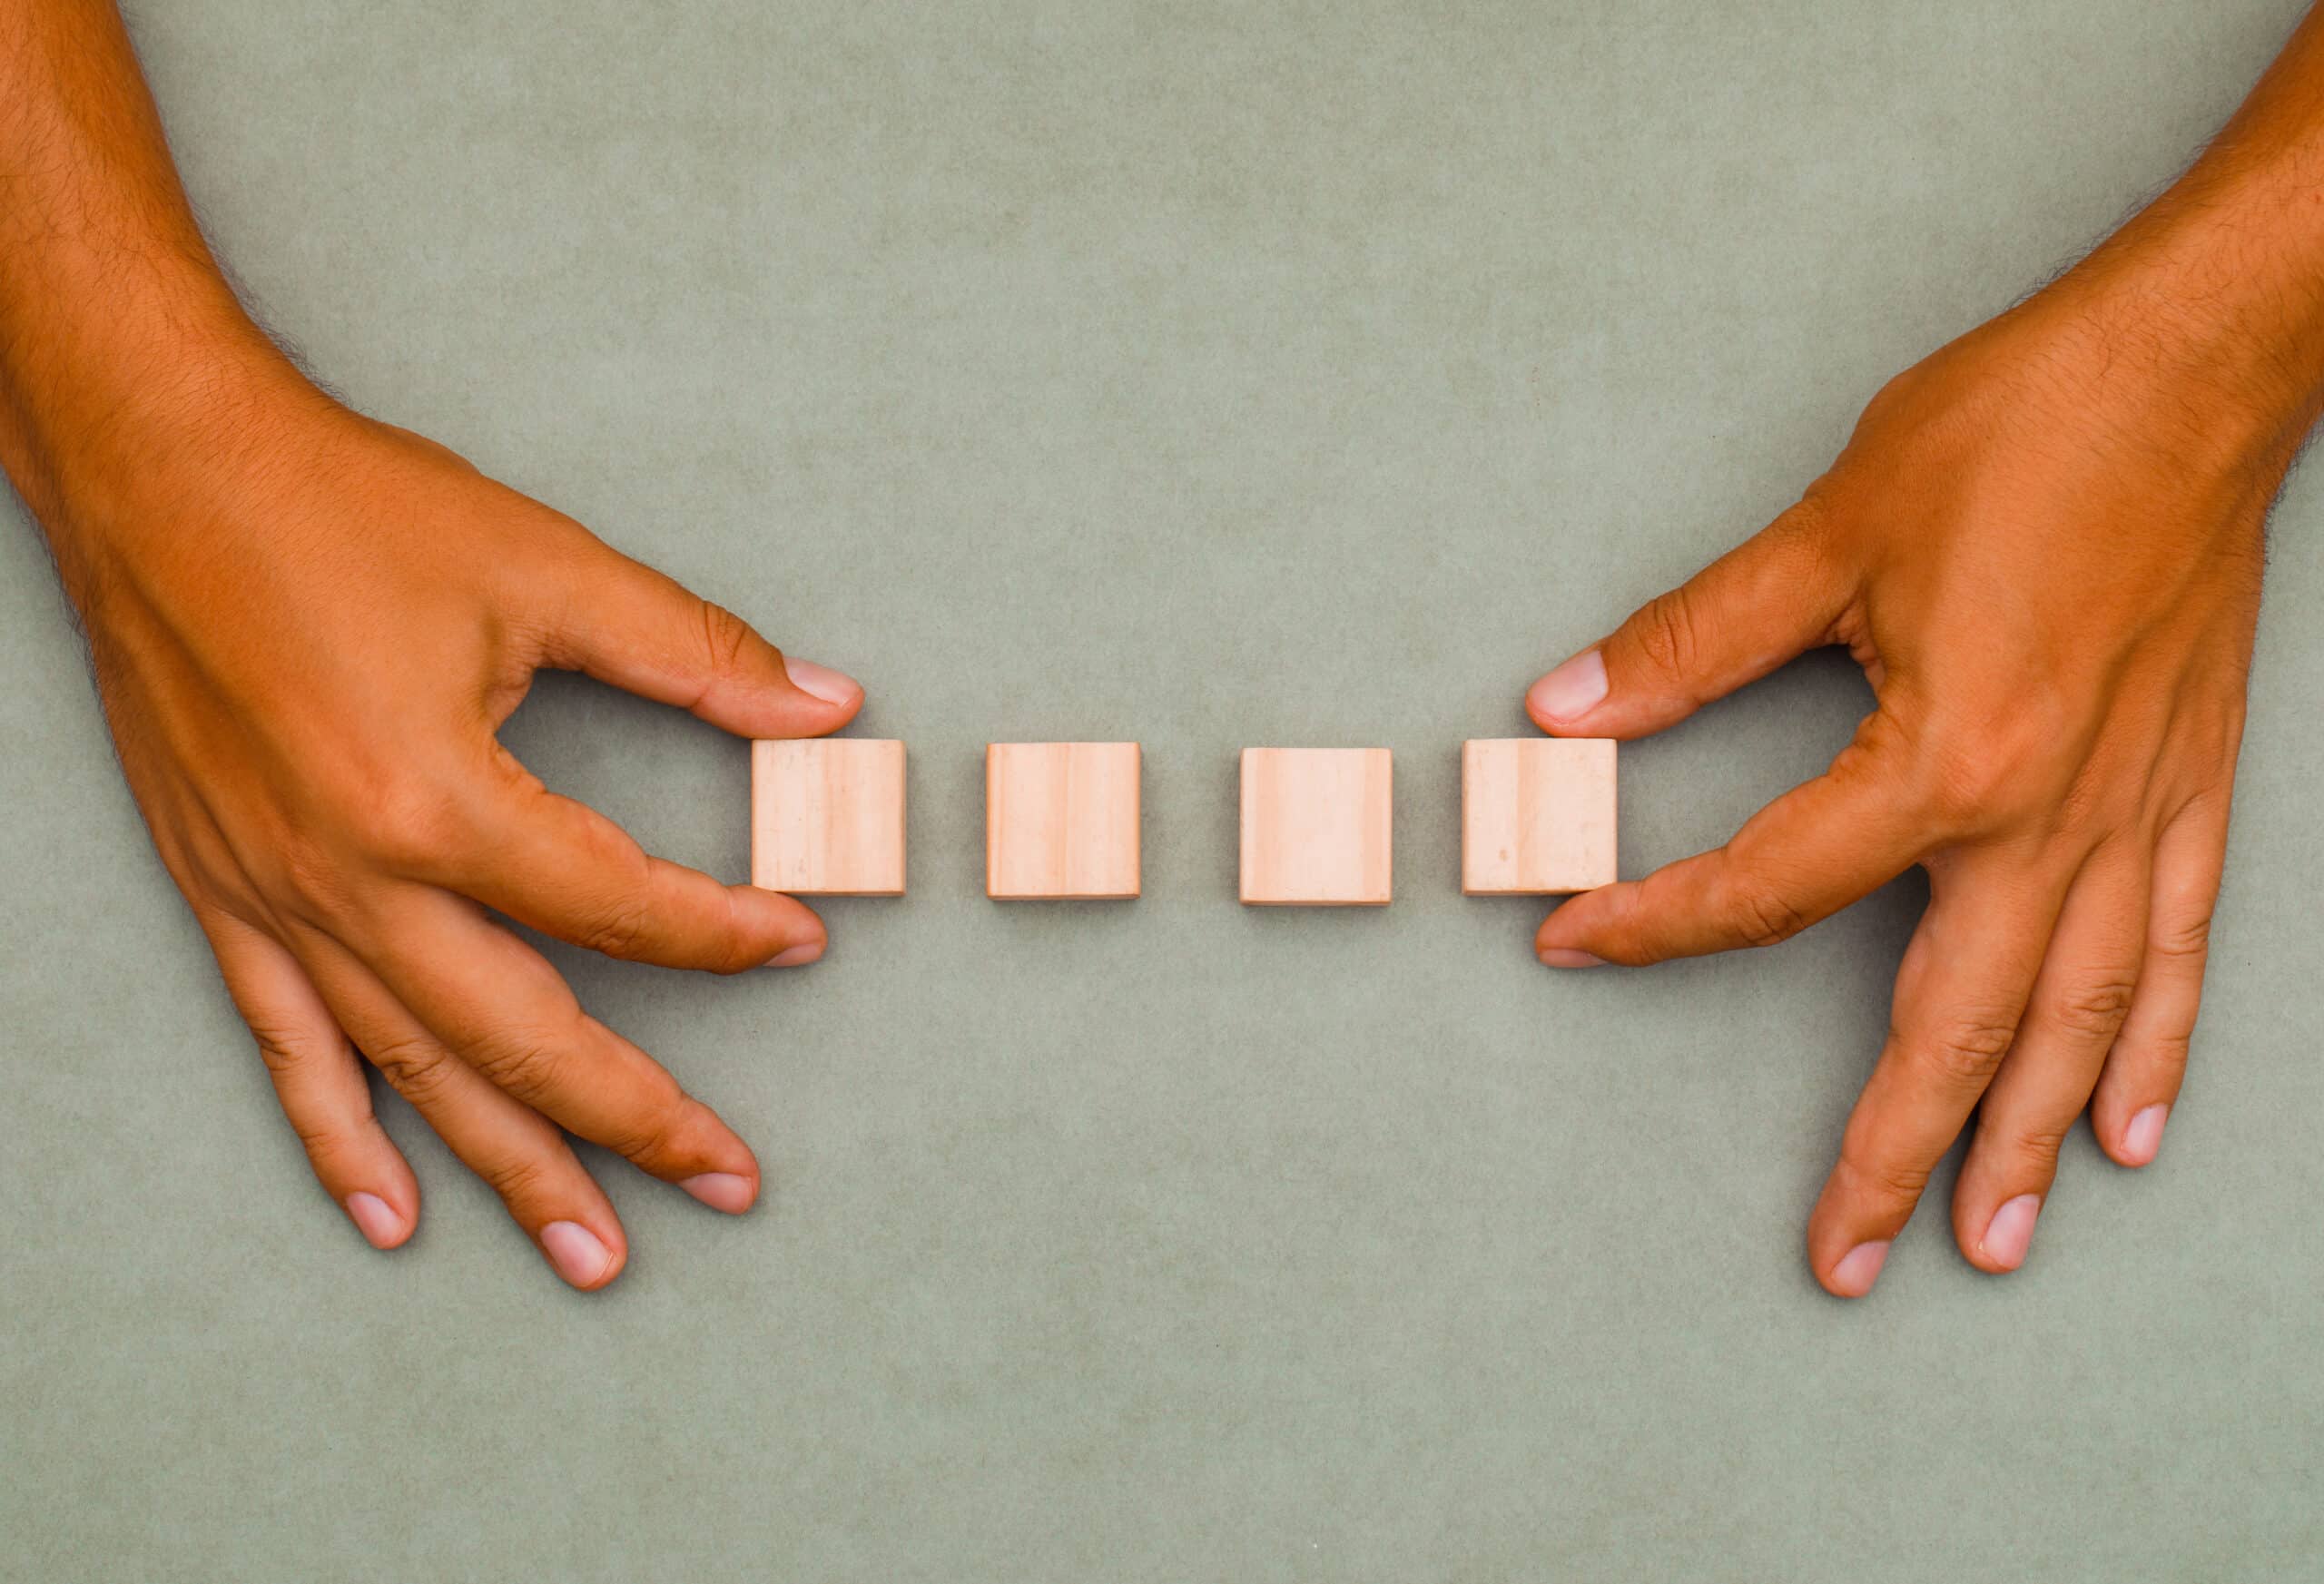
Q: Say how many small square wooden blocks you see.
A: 4